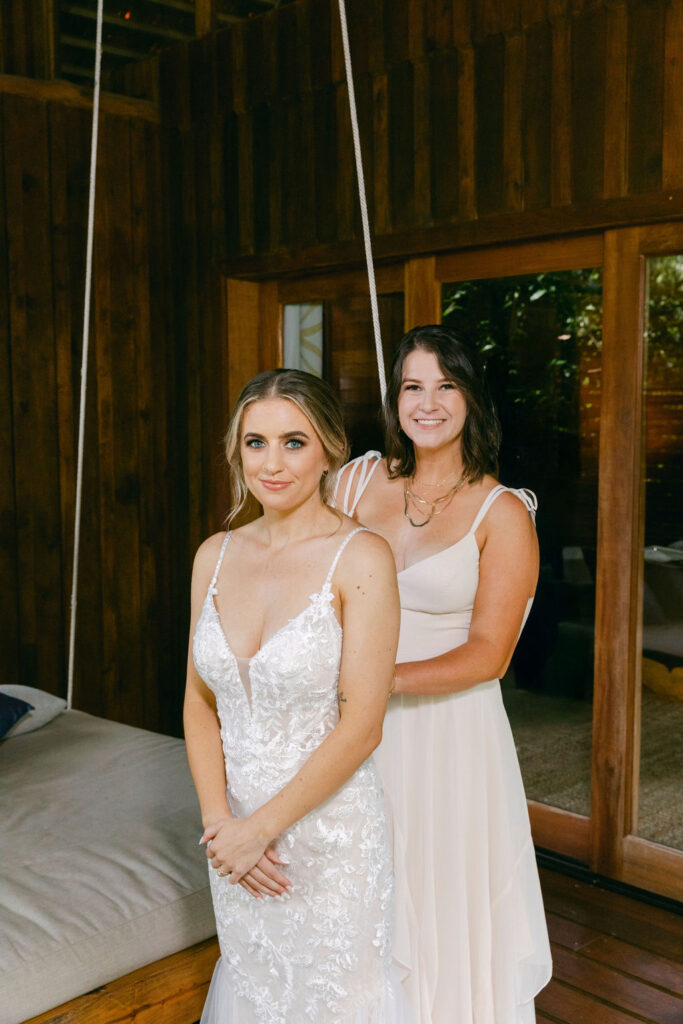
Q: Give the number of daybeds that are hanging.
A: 1